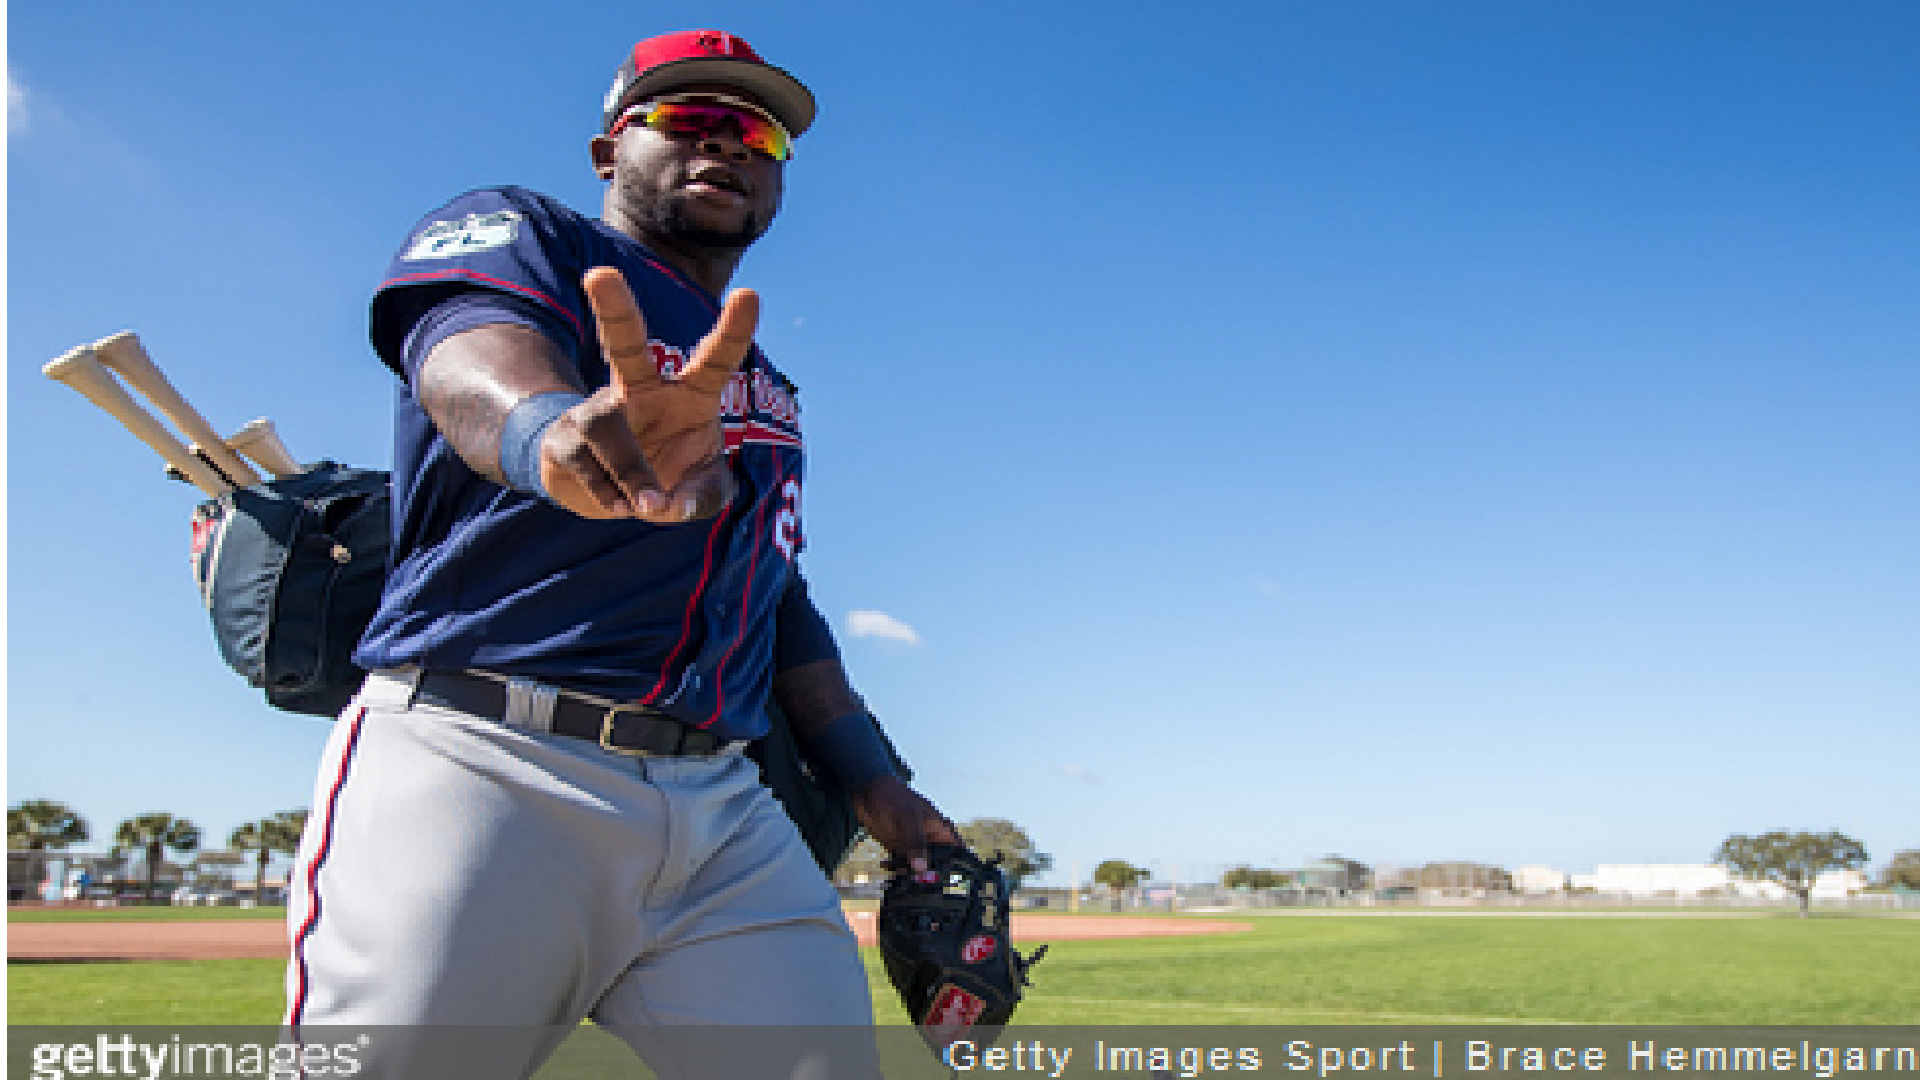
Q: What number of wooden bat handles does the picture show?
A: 3